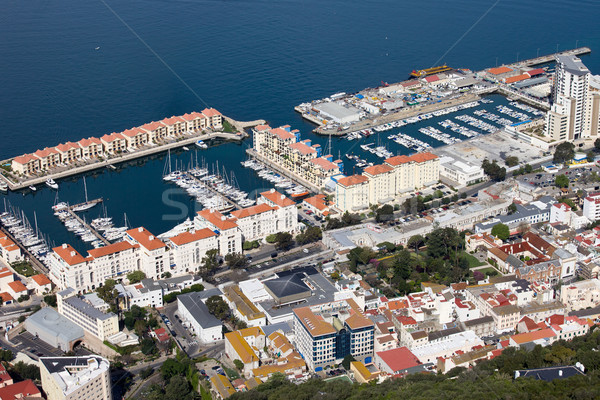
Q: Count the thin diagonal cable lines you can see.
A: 2